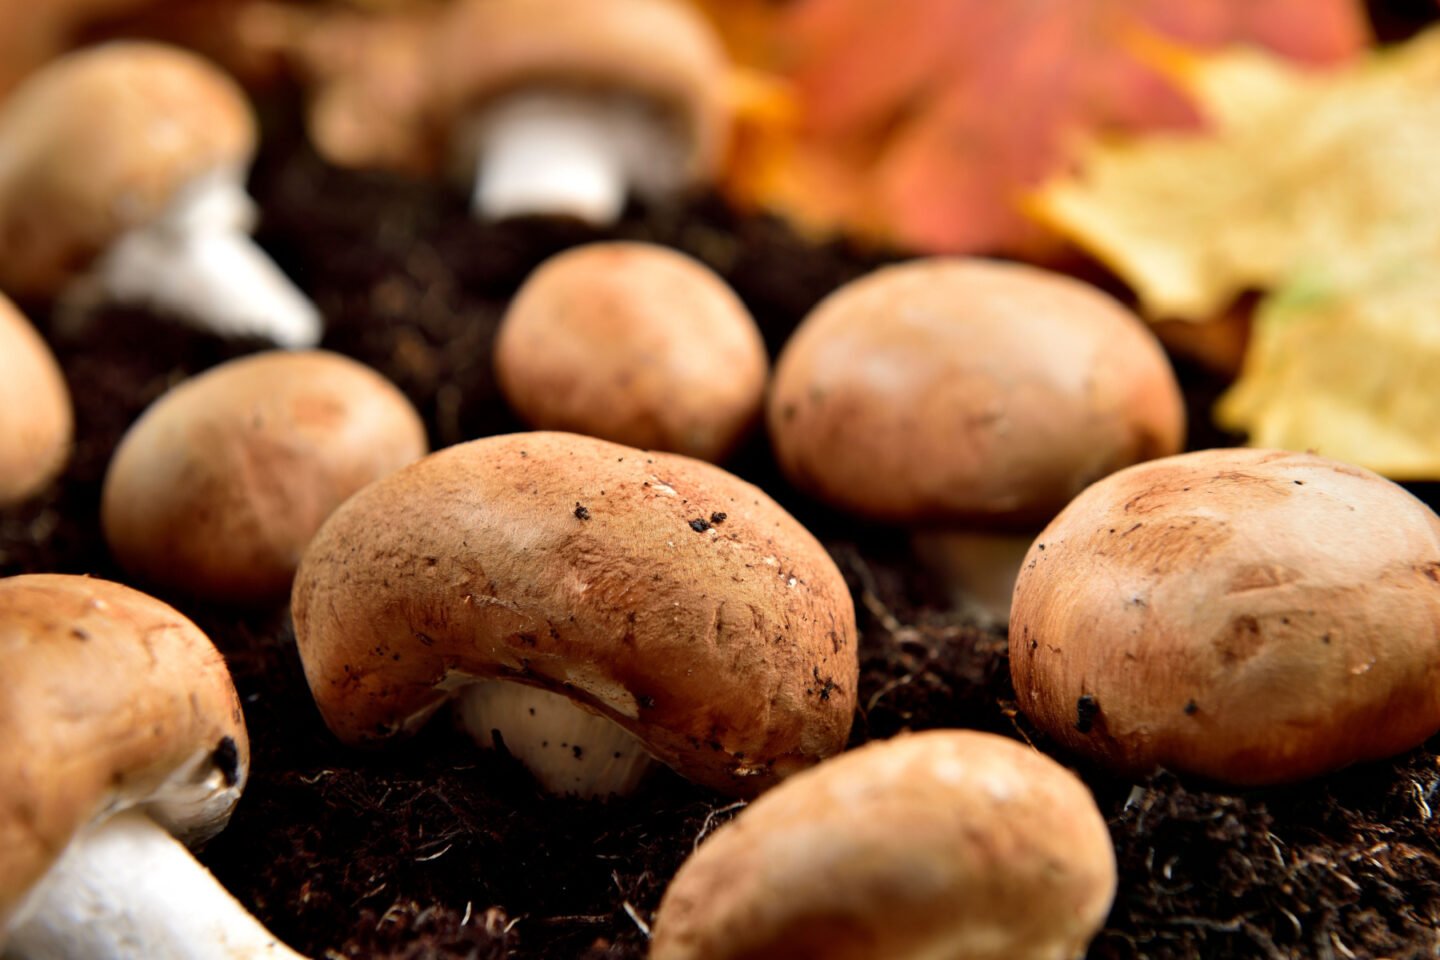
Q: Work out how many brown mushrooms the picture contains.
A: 10